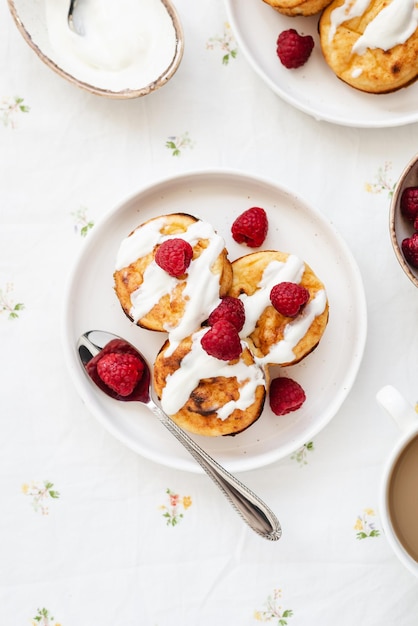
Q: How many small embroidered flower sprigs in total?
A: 12